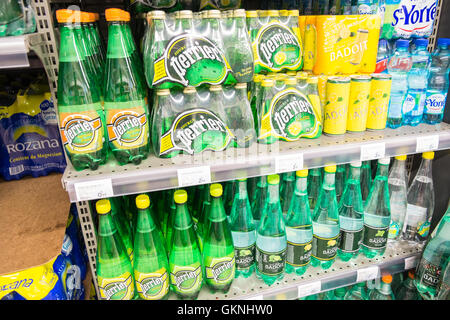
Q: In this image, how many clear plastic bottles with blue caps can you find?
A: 3